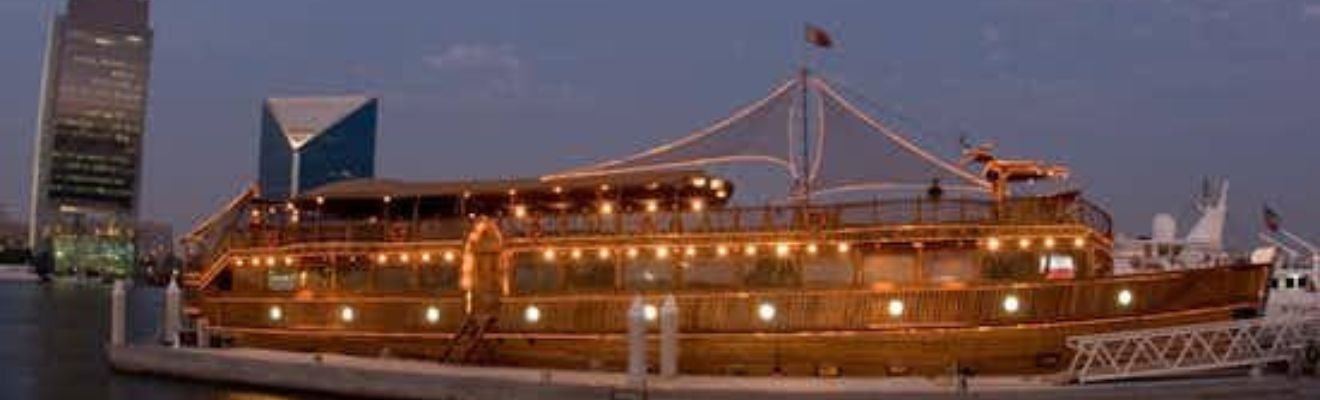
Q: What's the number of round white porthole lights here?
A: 9